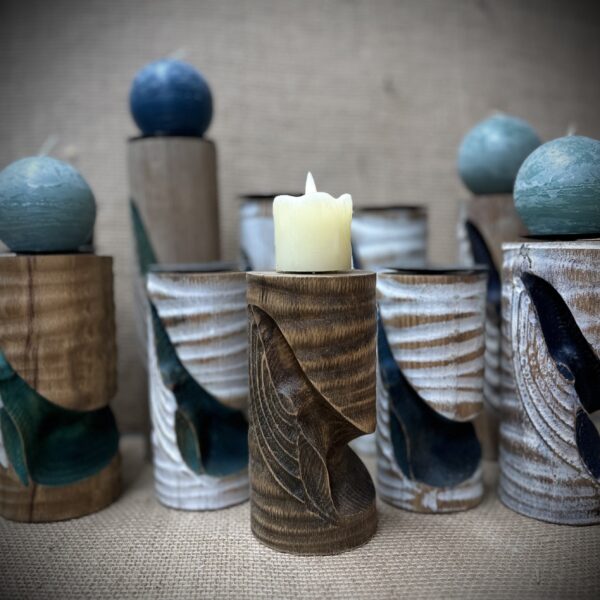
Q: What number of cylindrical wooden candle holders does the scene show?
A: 9